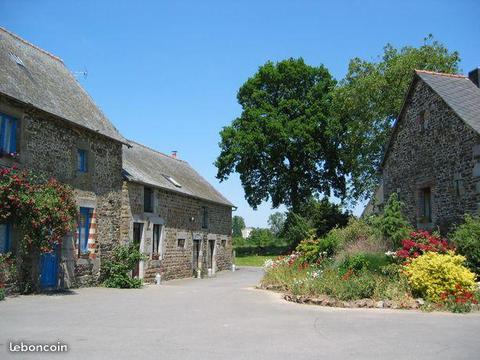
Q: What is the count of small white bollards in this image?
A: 4